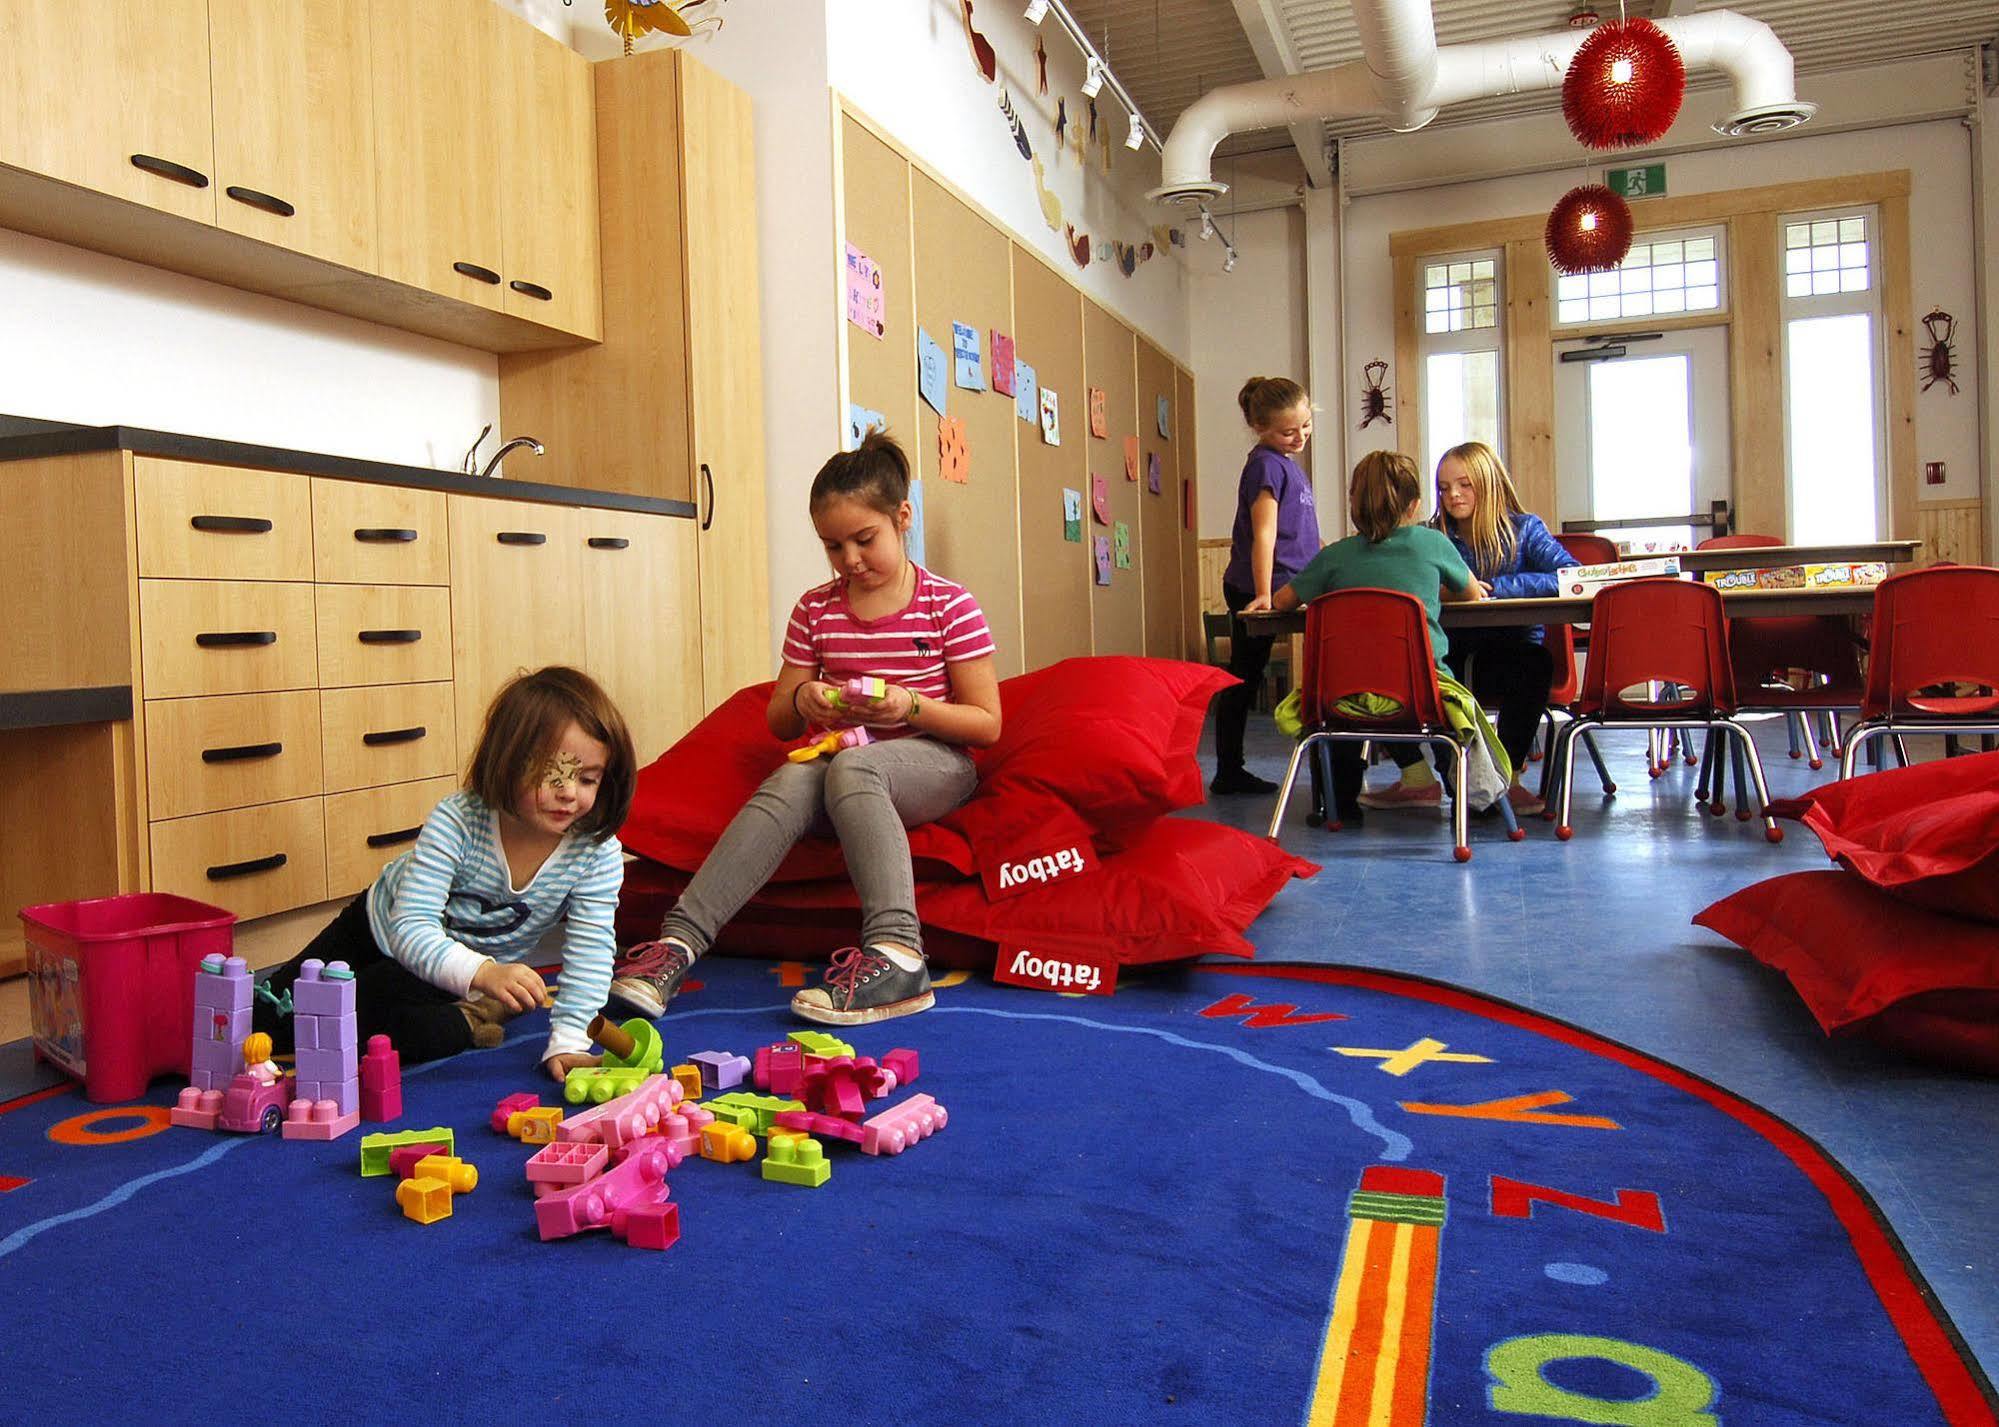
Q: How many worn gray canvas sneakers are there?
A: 2